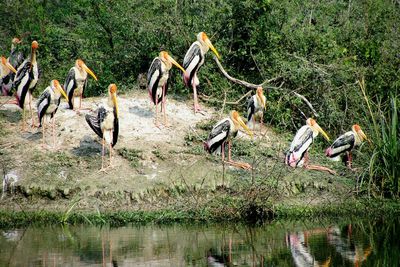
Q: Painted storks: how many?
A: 12